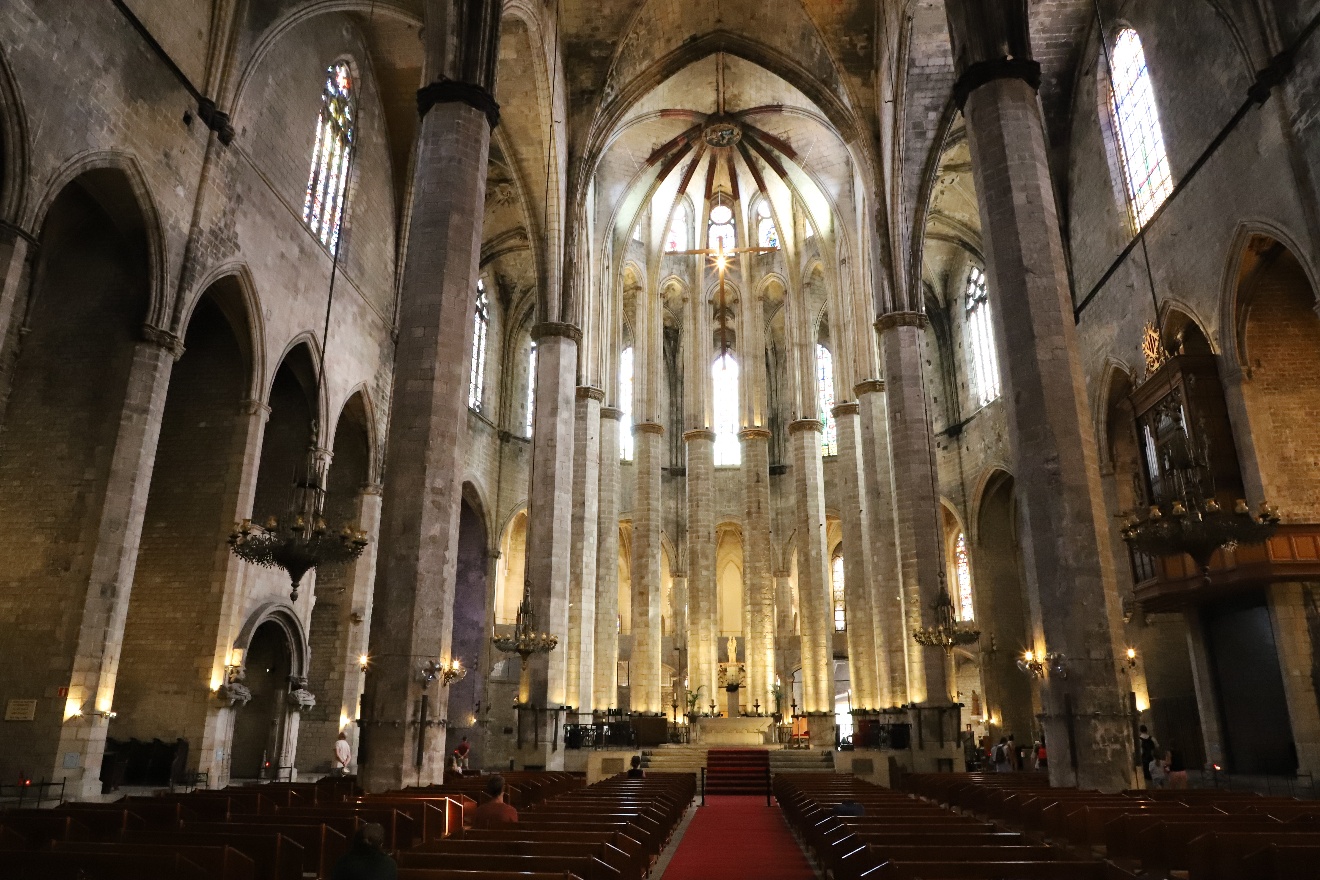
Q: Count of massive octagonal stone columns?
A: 12